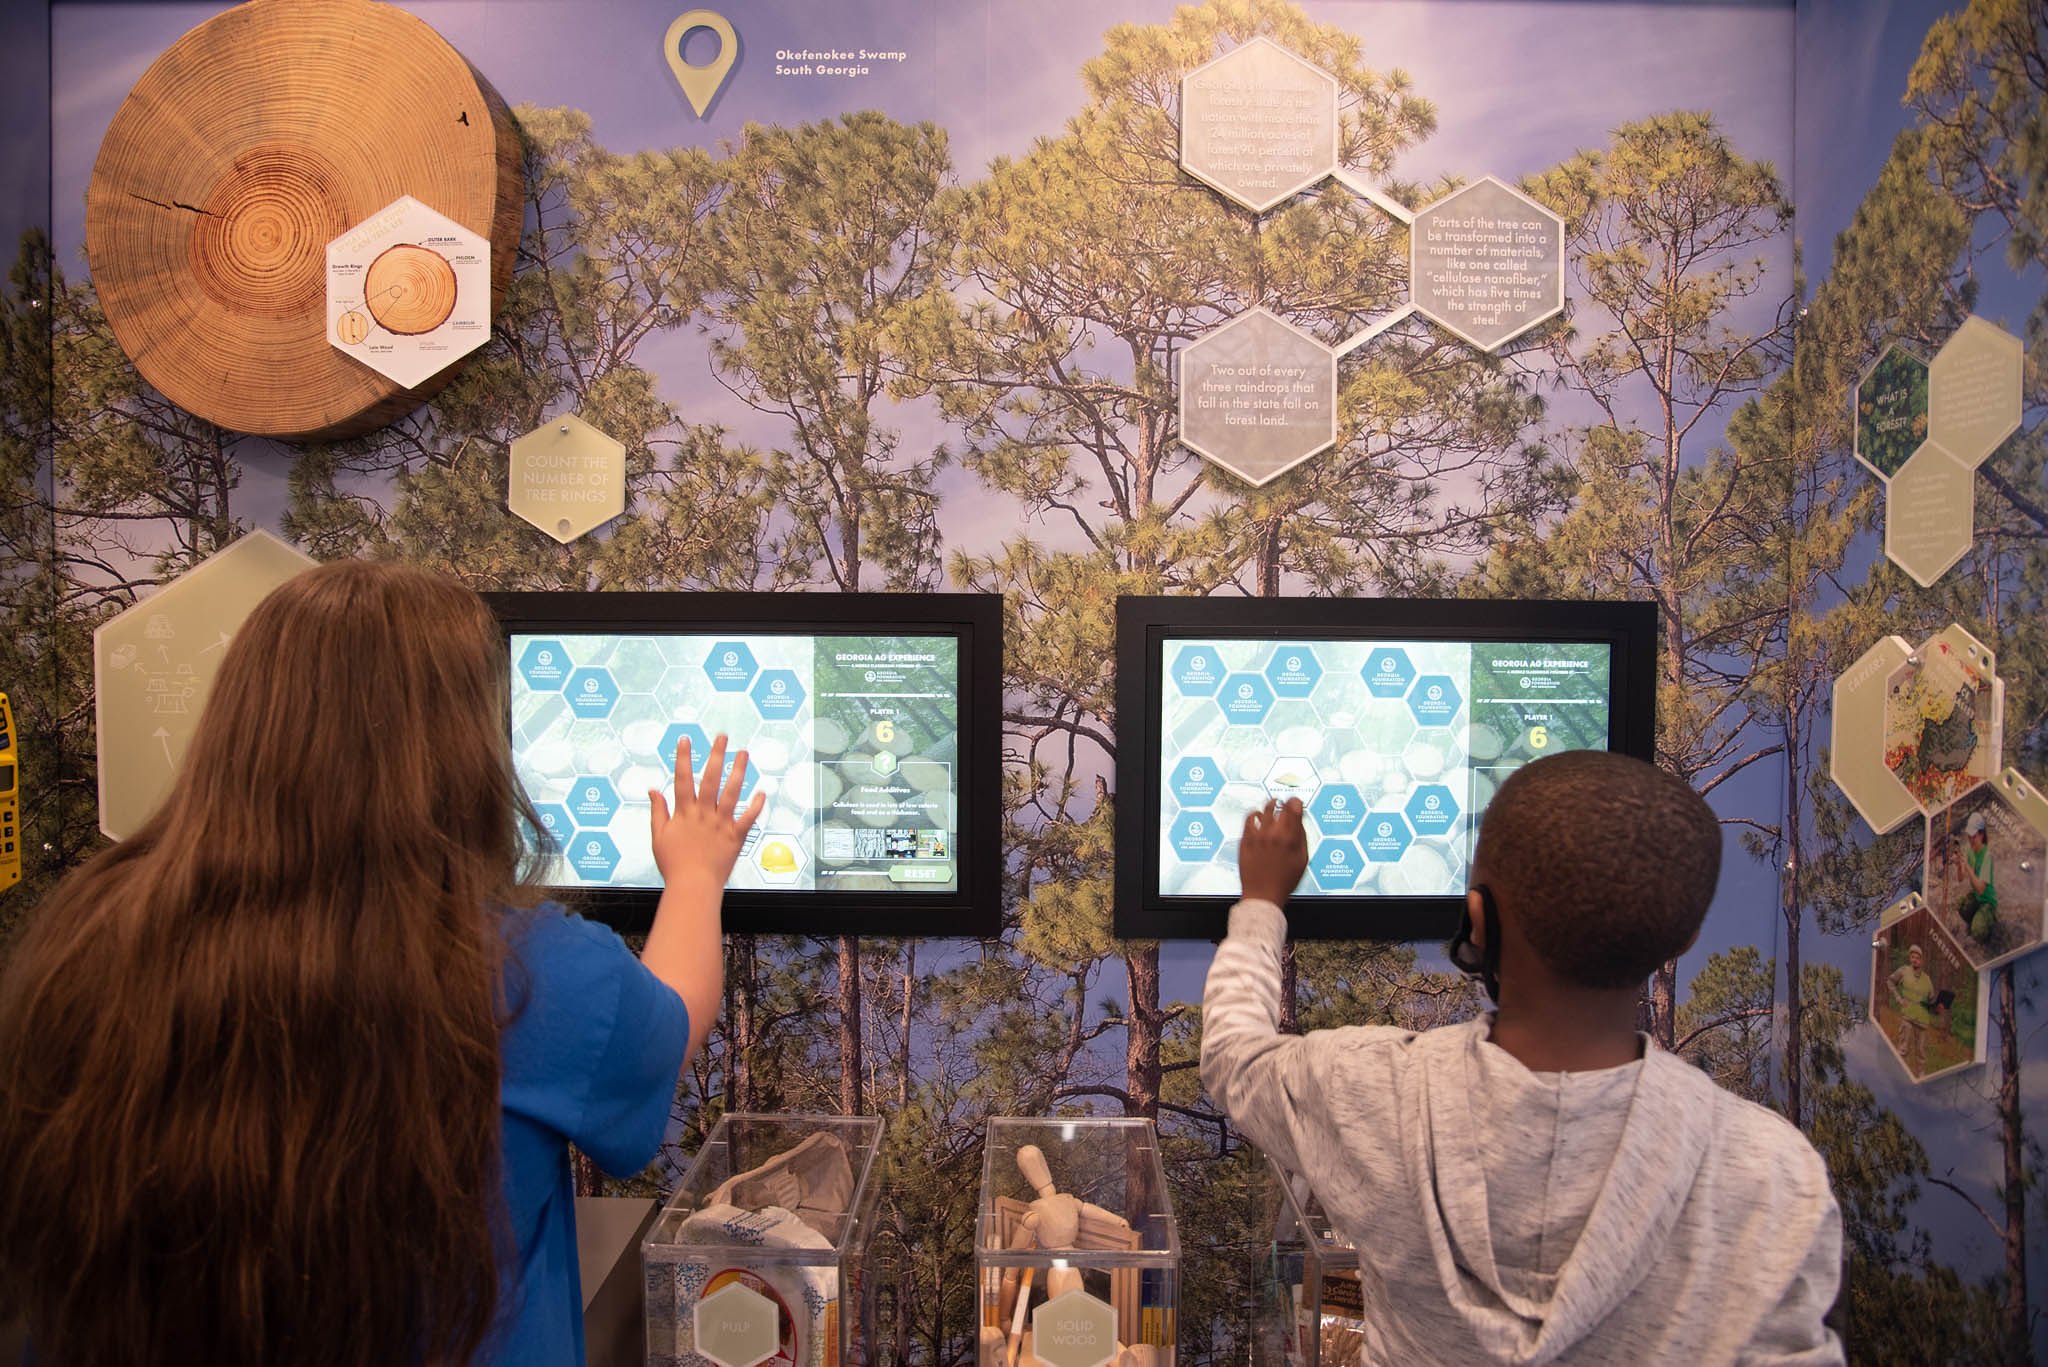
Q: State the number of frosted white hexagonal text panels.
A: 3